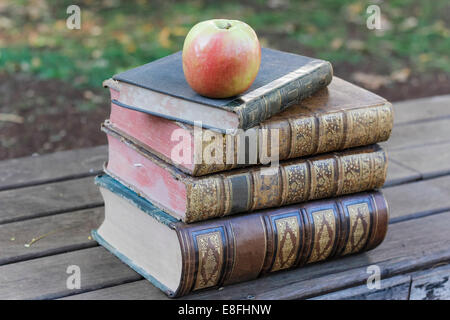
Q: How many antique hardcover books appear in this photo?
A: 4